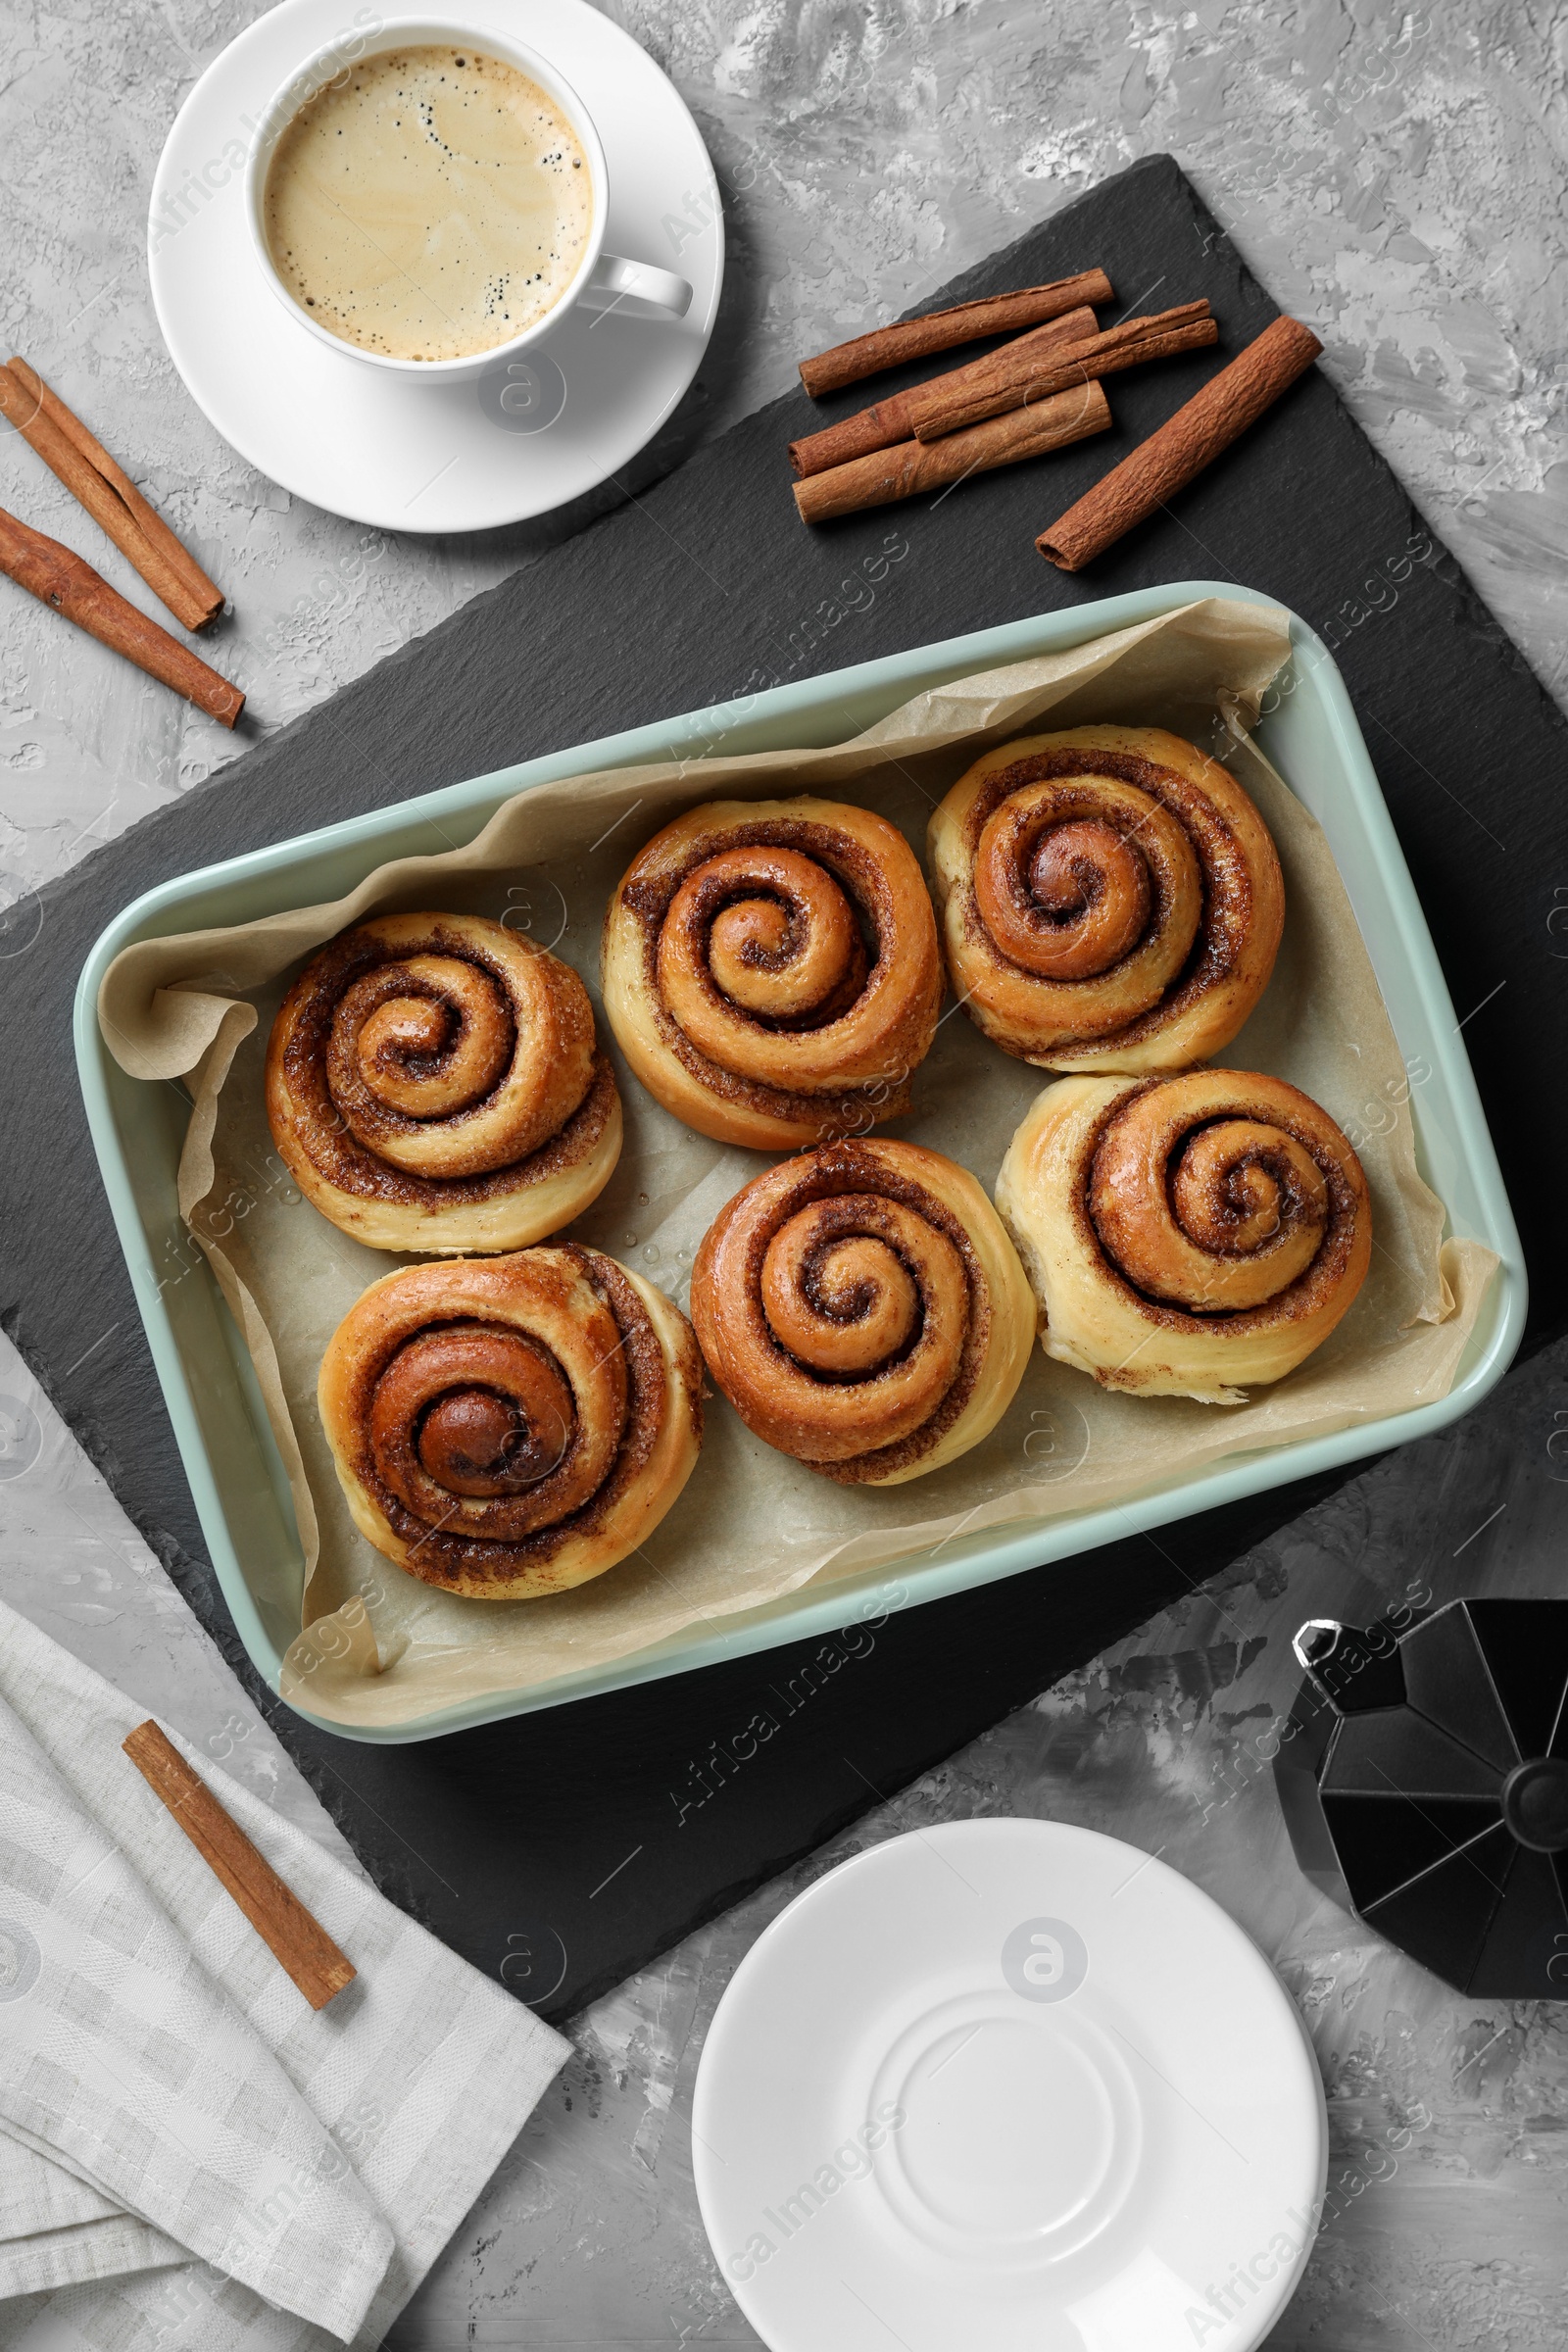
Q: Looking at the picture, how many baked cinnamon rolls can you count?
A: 6